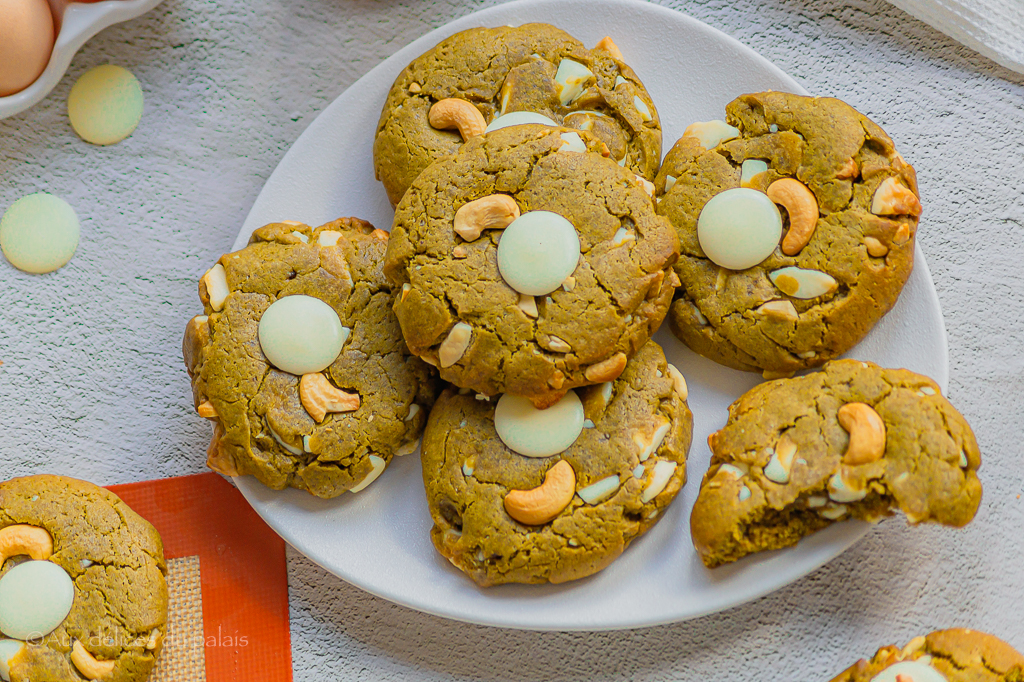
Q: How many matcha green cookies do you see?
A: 8